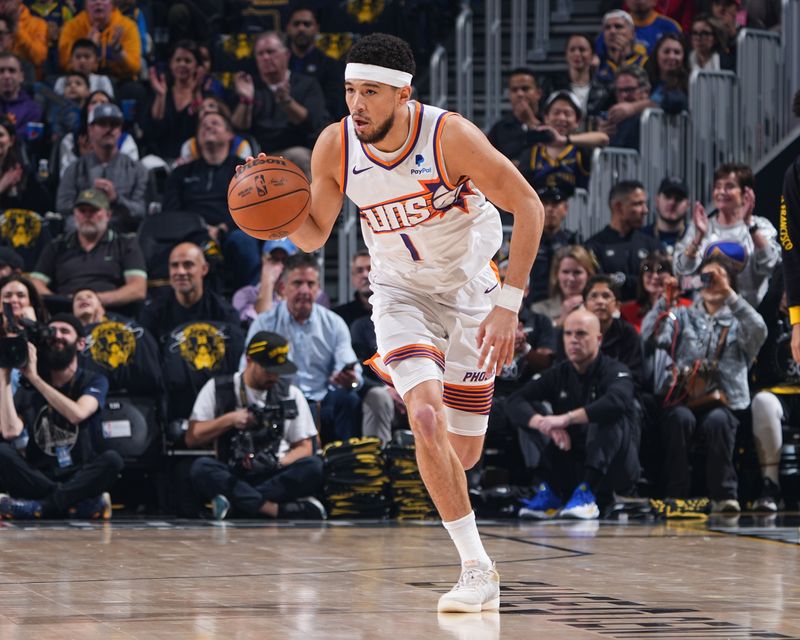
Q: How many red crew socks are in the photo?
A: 0